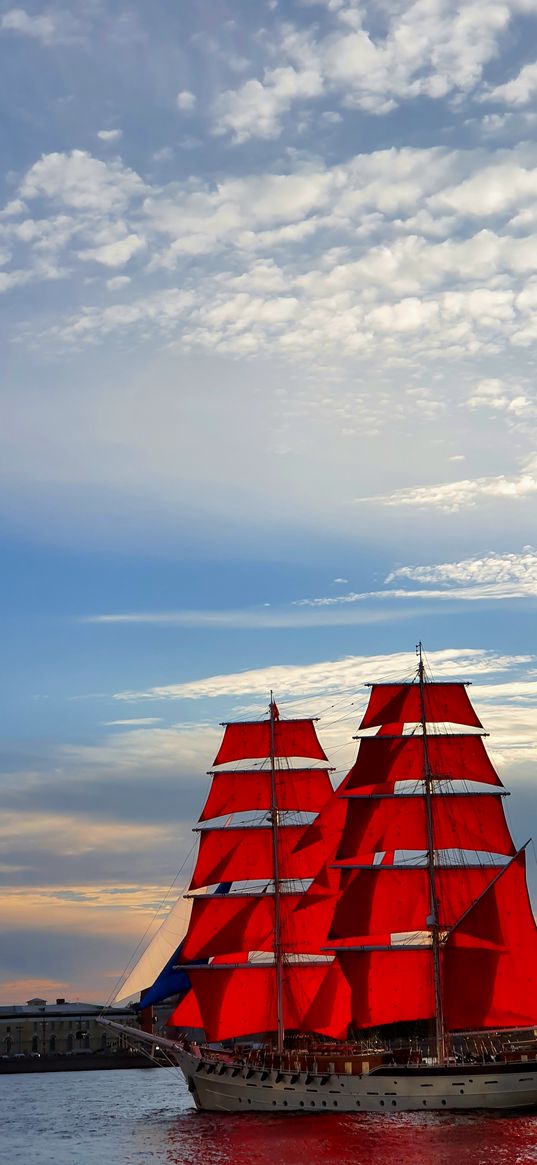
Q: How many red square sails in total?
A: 10